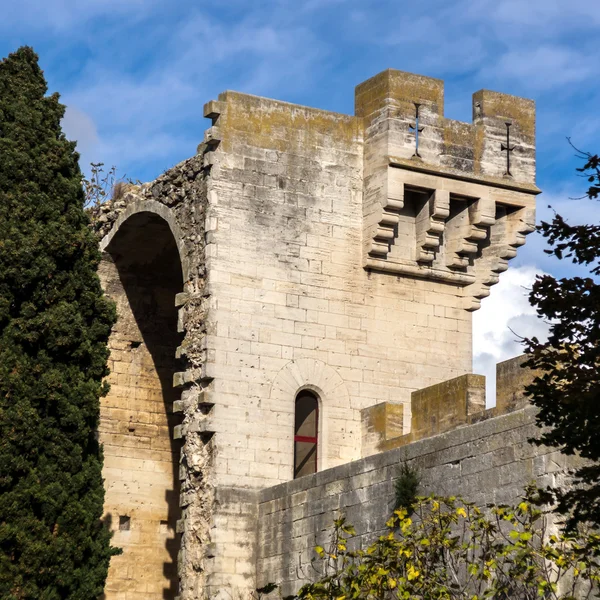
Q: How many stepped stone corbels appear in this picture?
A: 4